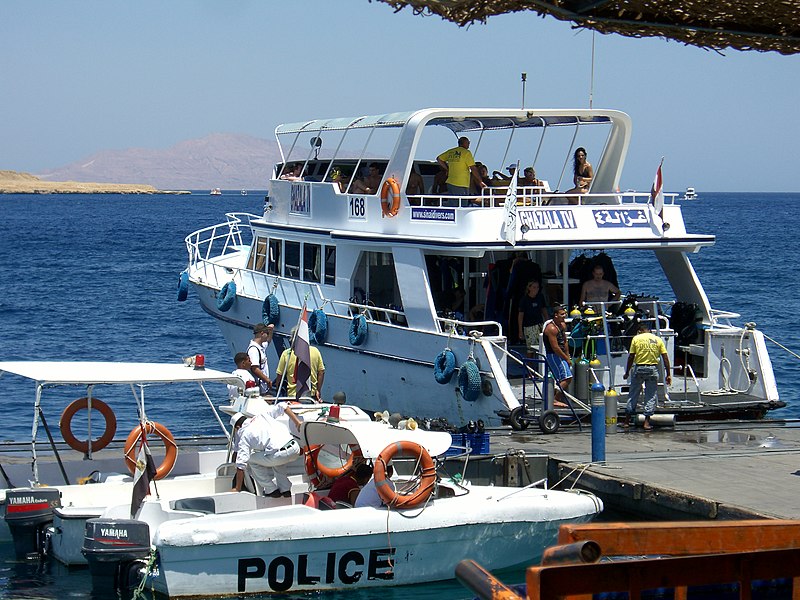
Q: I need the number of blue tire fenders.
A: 7